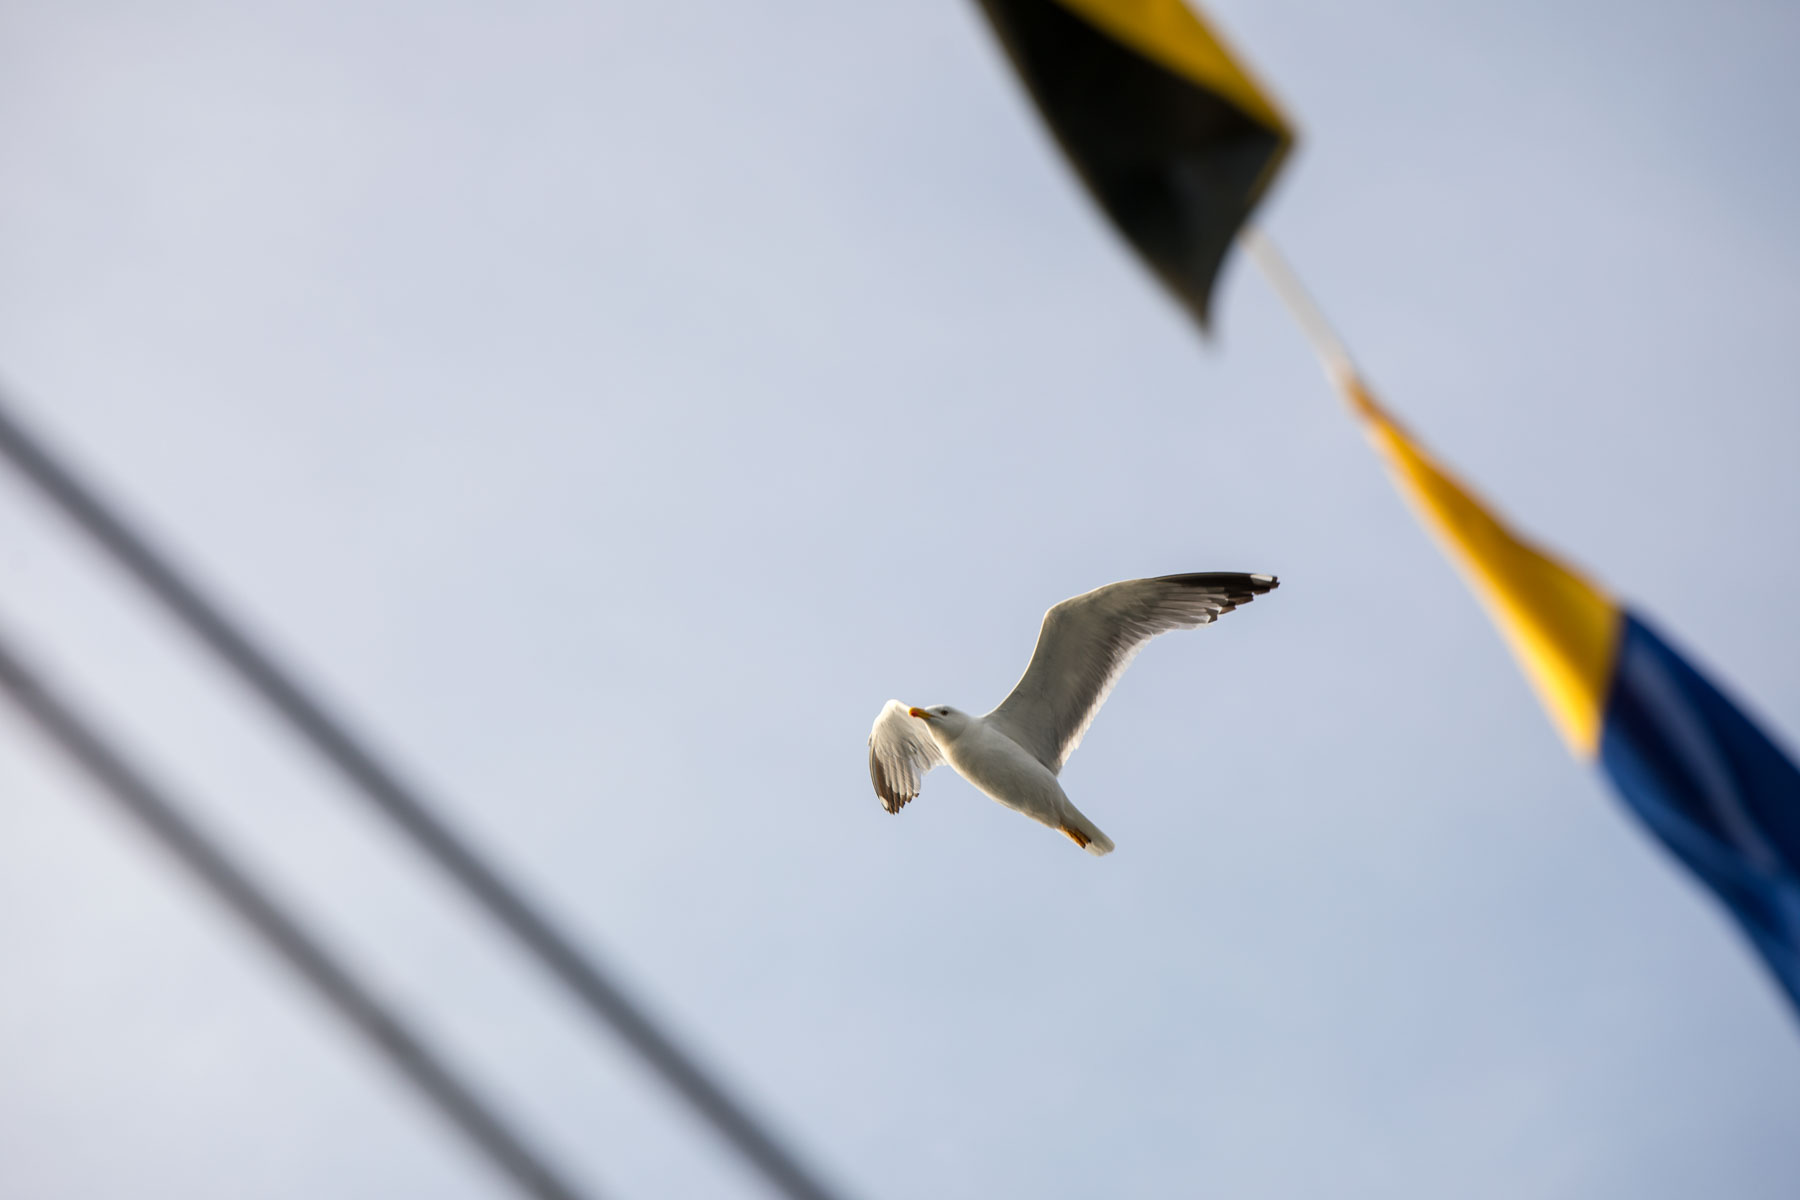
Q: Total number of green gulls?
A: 0